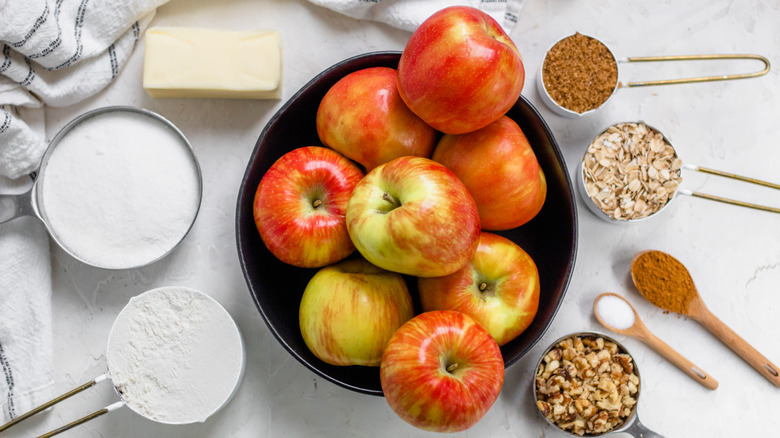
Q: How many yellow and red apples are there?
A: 8